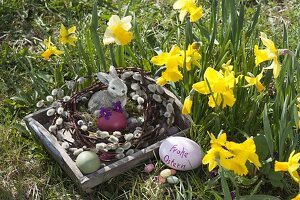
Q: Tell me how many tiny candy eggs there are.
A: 5